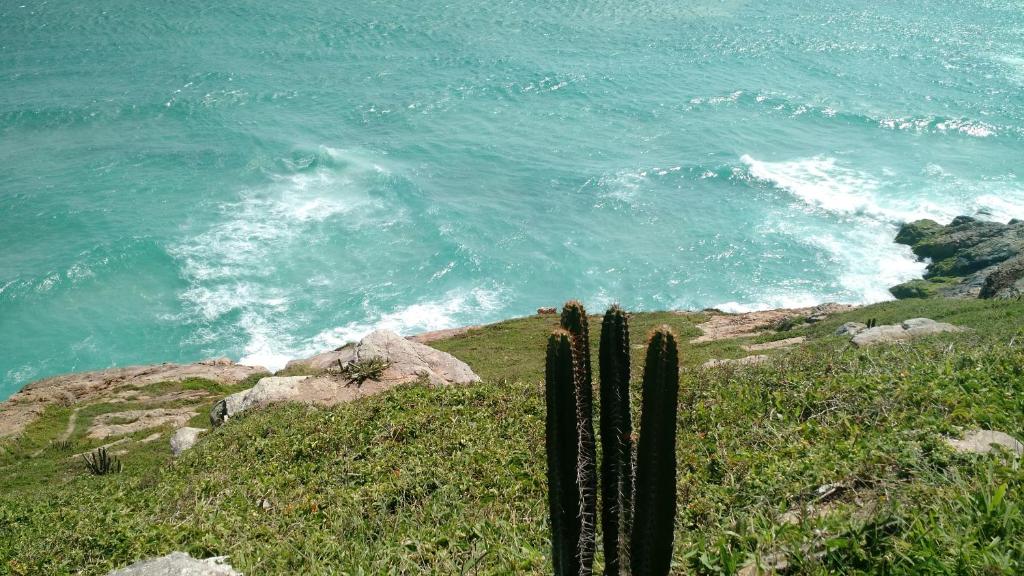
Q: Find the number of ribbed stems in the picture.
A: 4